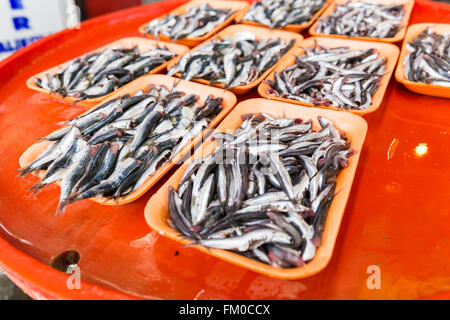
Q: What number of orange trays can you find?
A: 9